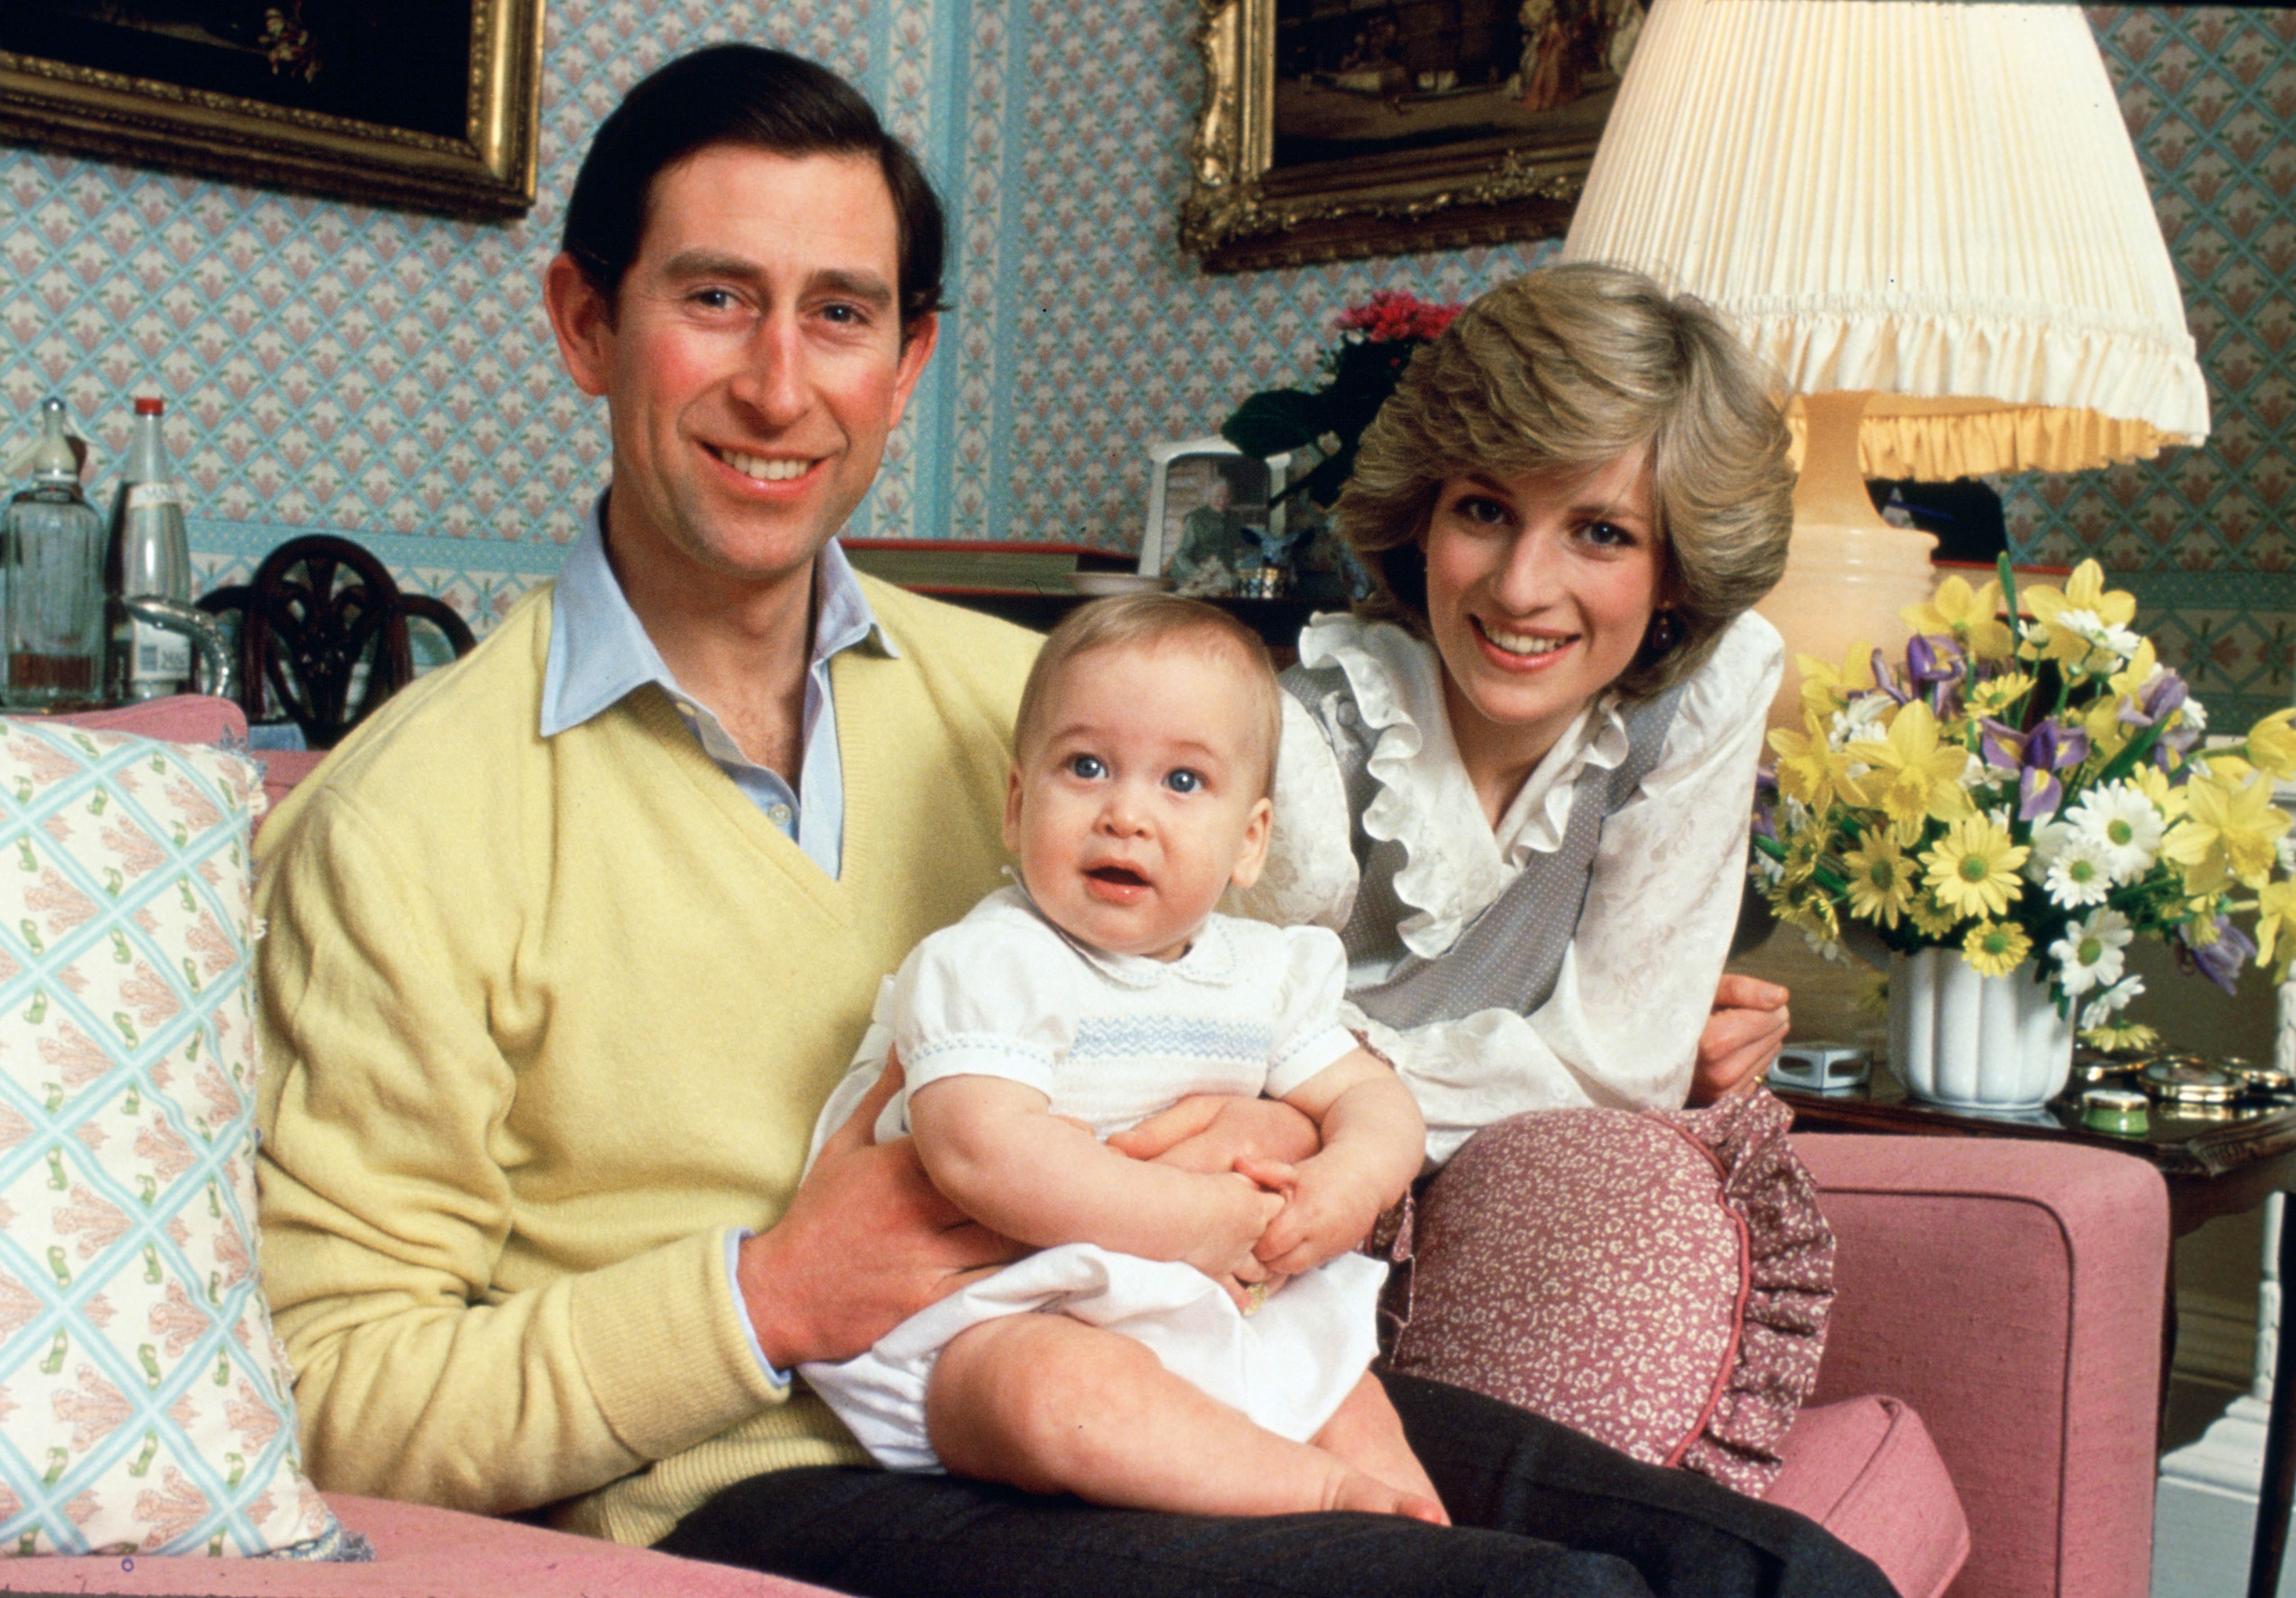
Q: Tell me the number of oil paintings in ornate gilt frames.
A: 2